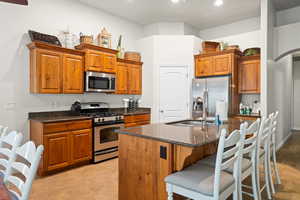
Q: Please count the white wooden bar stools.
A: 4